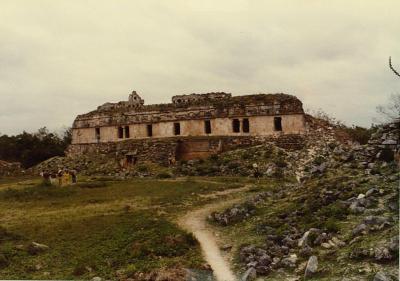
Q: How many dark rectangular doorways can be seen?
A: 9